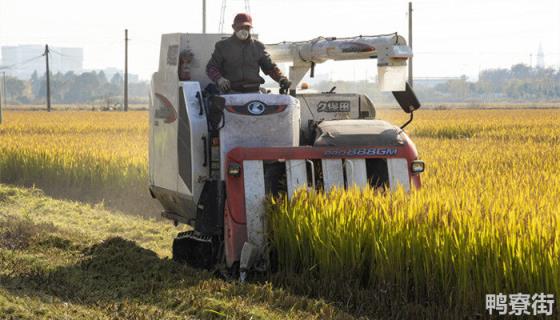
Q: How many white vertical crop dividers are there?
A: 5